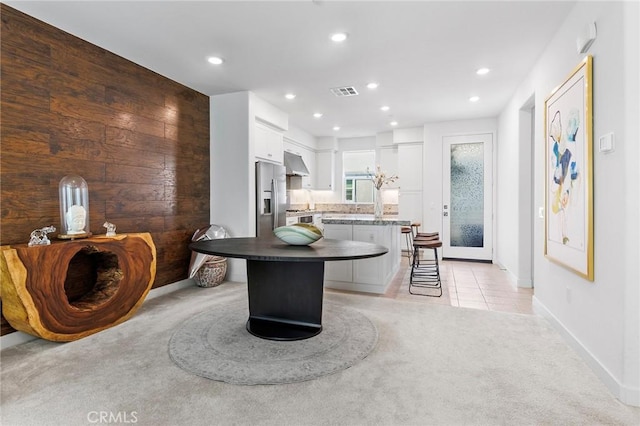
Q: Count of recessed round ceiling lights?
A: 10